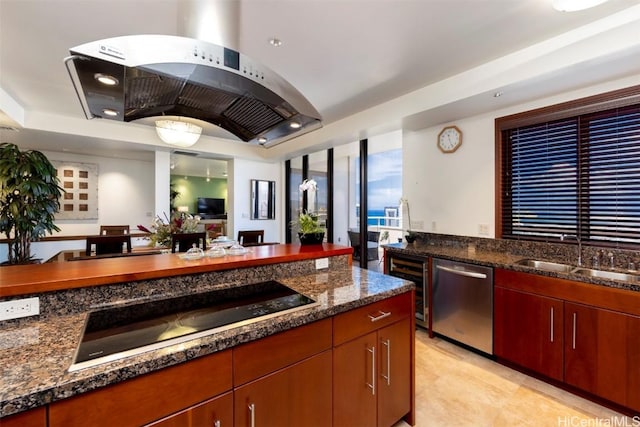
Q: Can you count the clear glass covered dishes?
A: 3